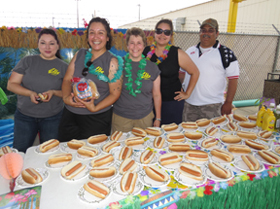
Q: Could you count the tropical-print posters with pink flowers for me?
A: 1